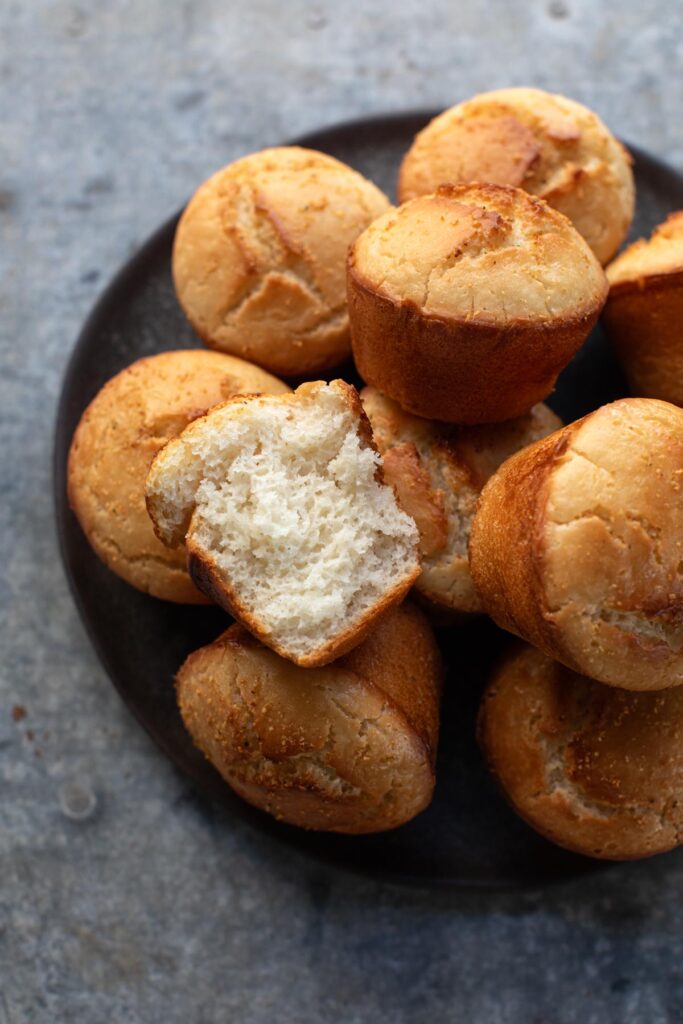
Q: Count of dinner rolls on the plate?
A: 10